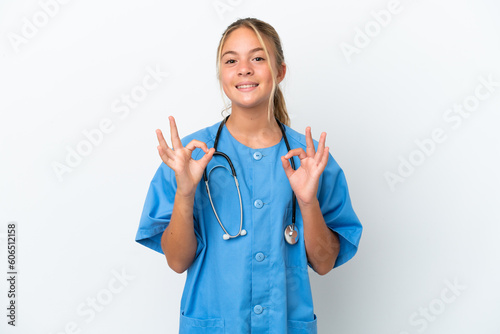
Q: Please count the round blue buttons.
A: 4